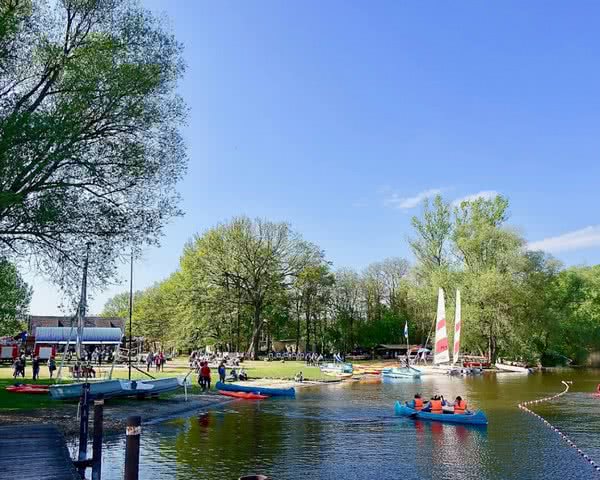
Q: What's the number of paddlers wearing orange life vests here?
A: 3